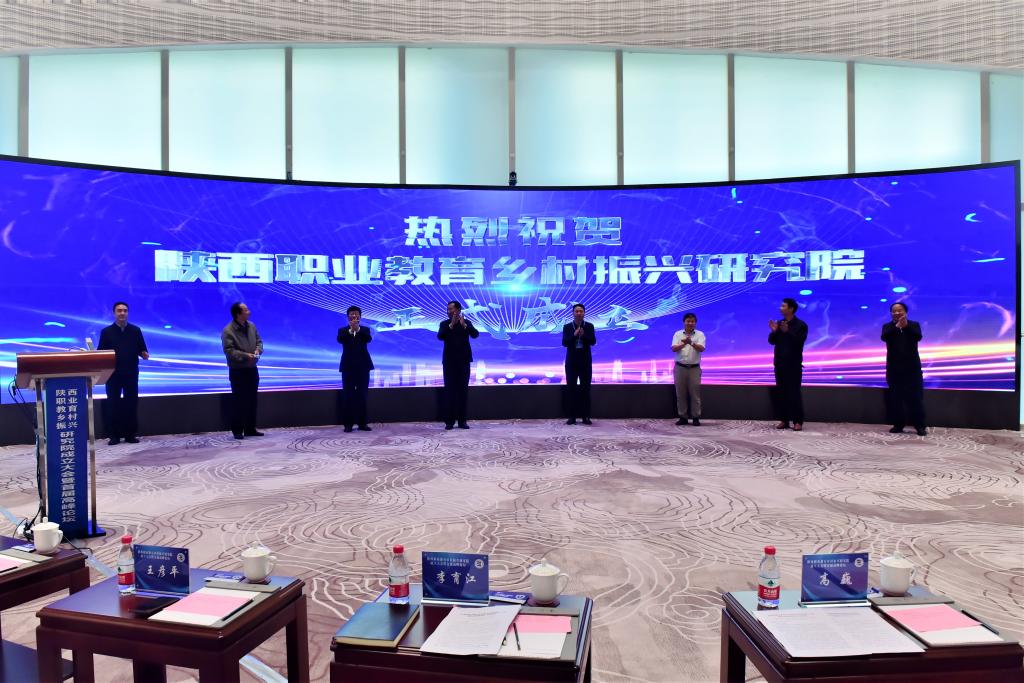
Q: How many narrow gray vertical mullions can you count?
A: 9